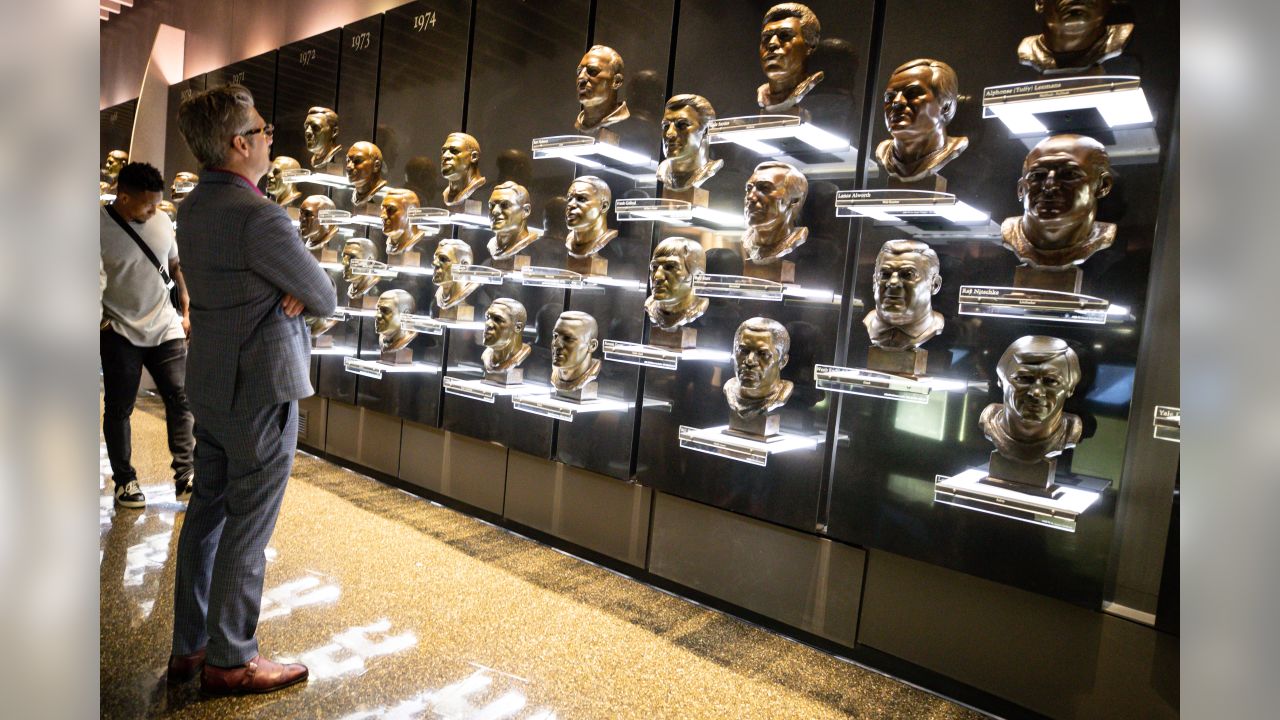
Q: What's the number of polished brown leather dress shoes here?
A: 2